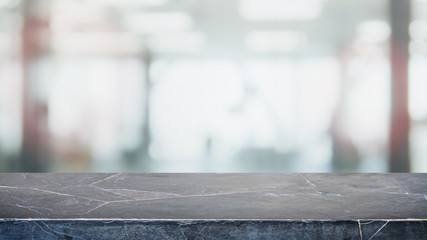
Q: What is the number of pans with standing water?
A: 0